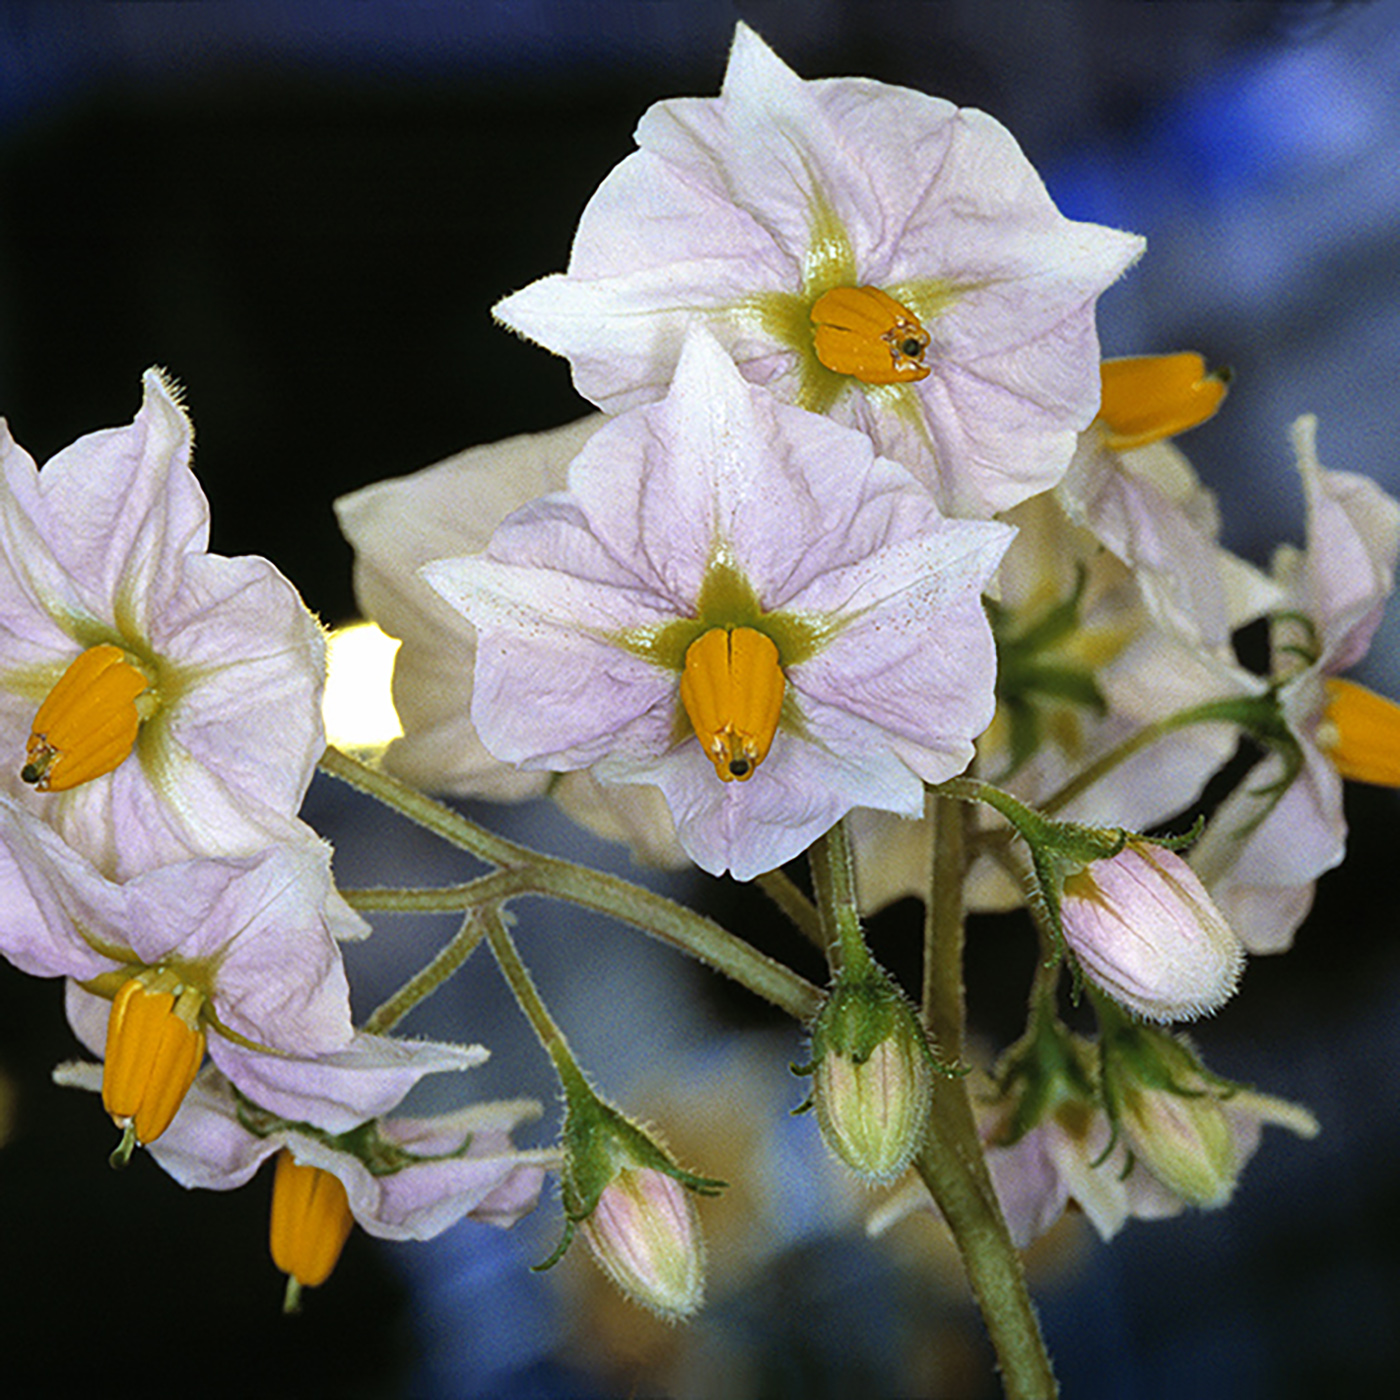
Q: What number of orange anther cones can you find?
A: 7